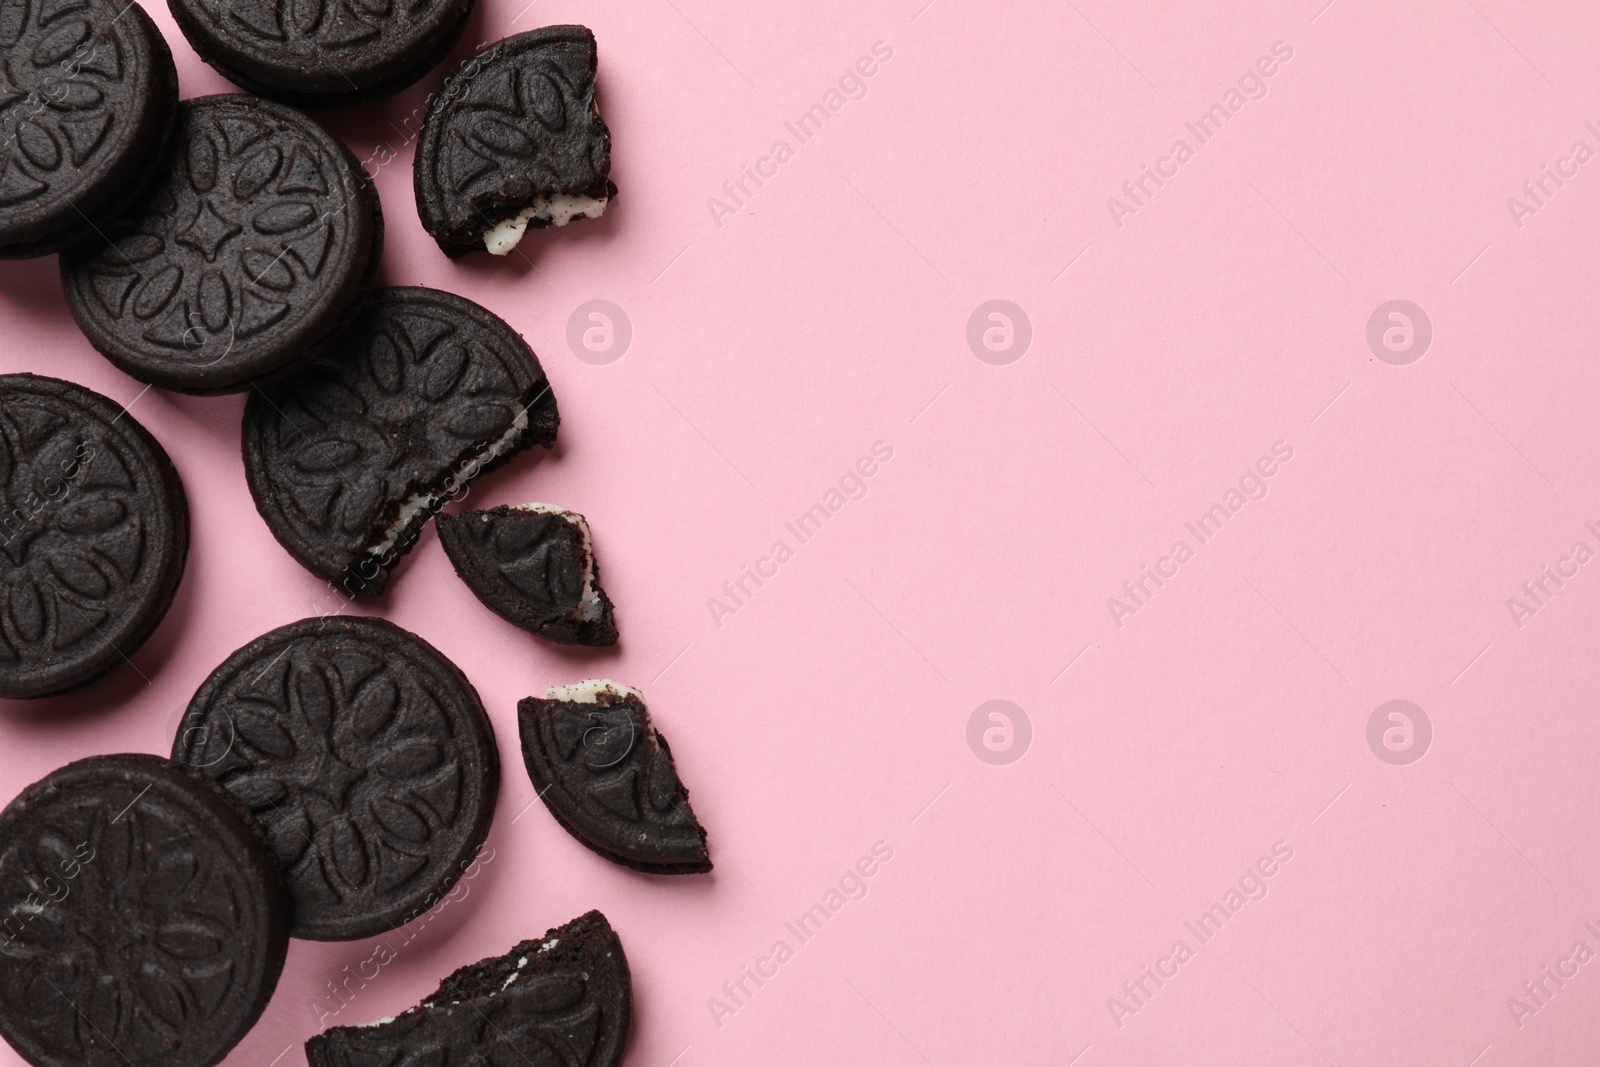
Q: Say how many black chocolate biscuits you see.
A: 11